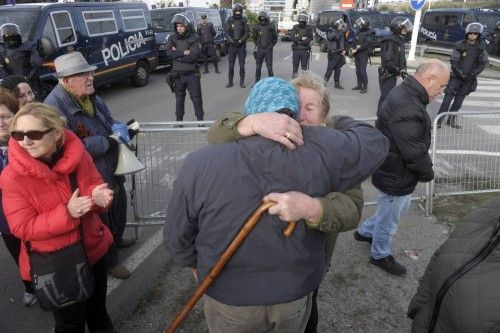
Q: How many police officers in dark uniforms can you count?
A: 11